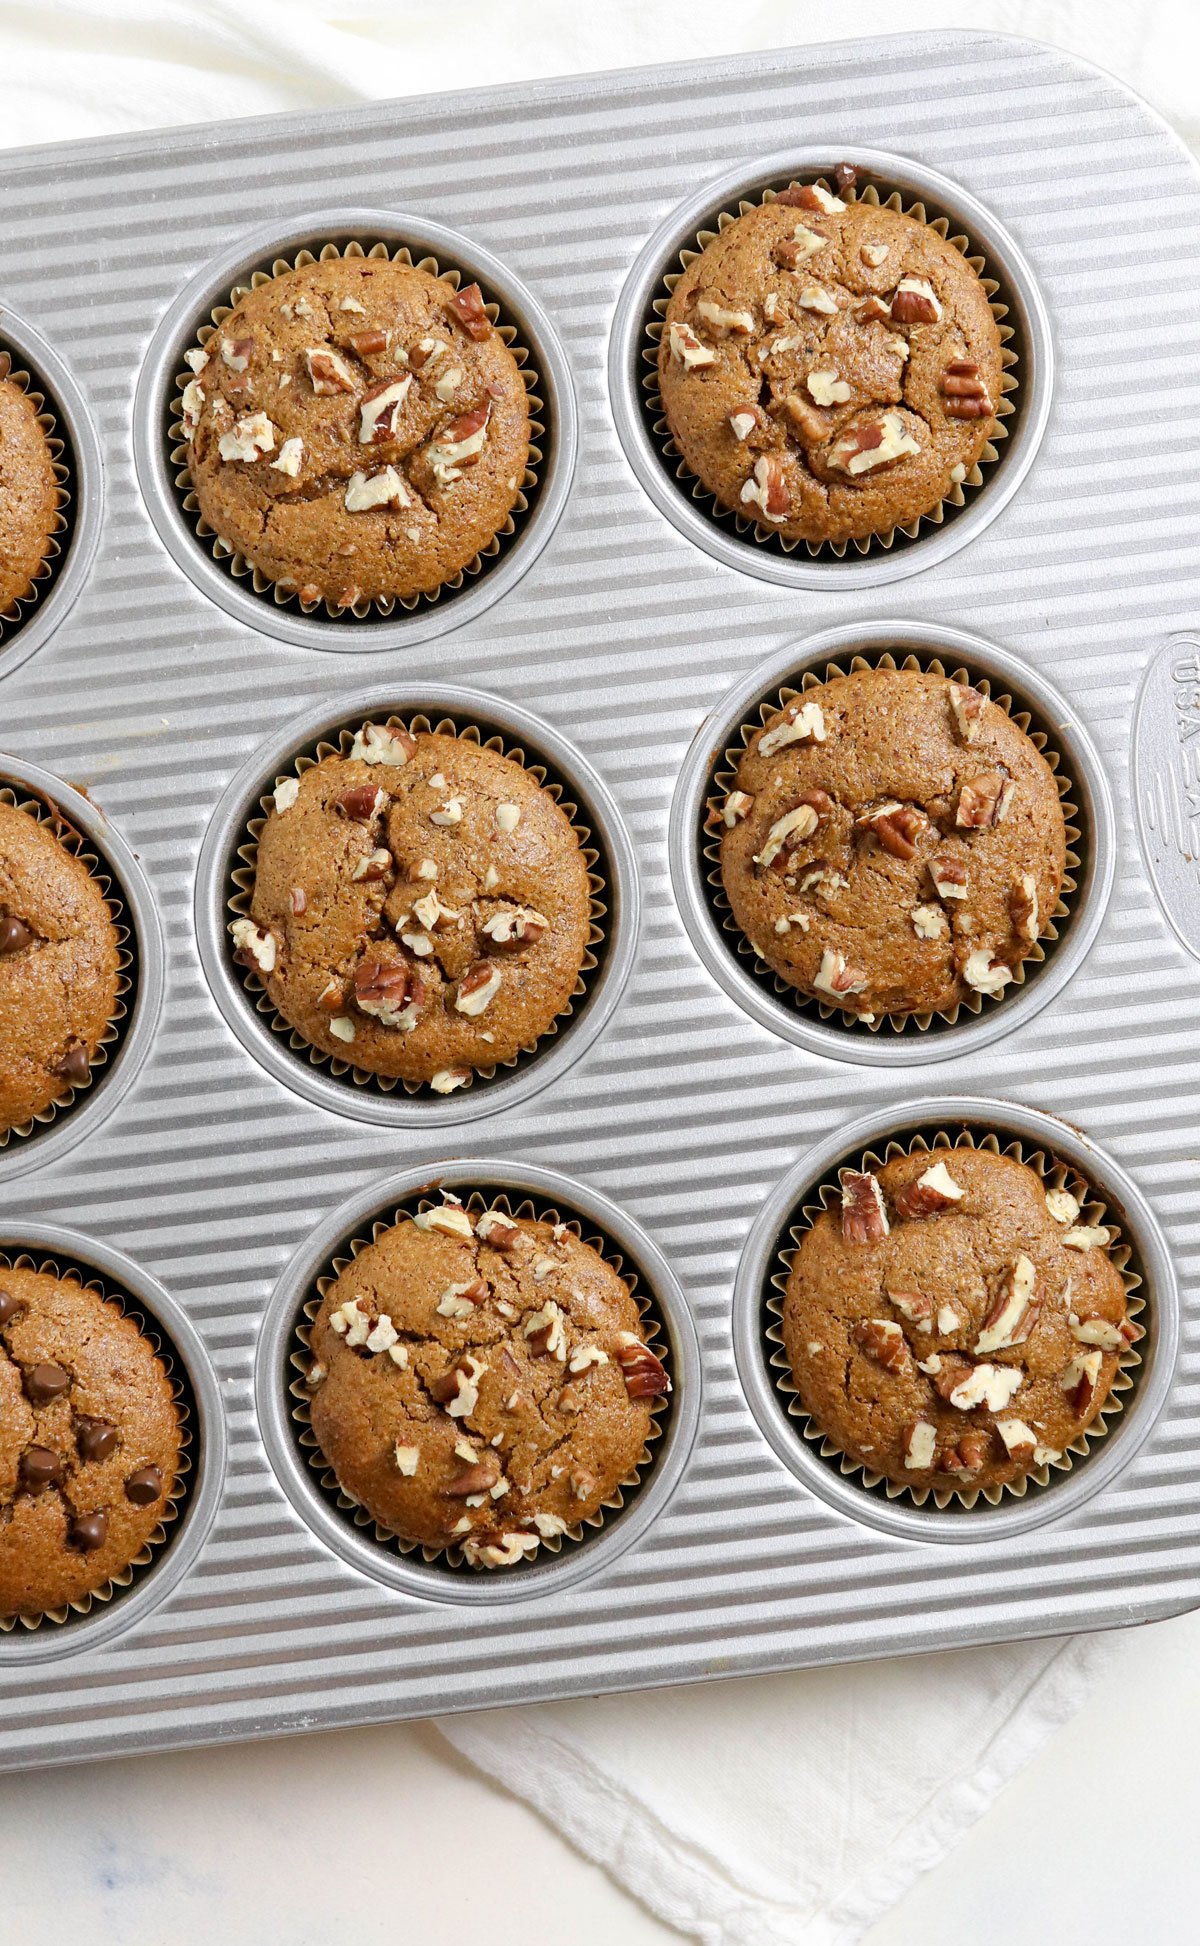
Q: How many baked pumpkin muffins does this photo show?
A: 9